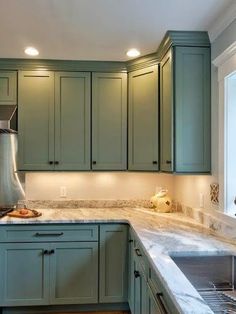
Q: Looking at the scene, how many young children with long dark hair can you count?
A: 0